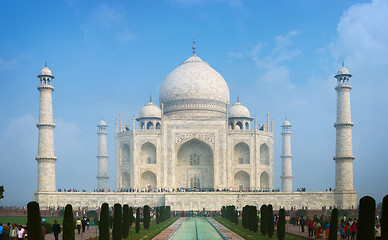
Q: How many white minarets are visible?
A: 4